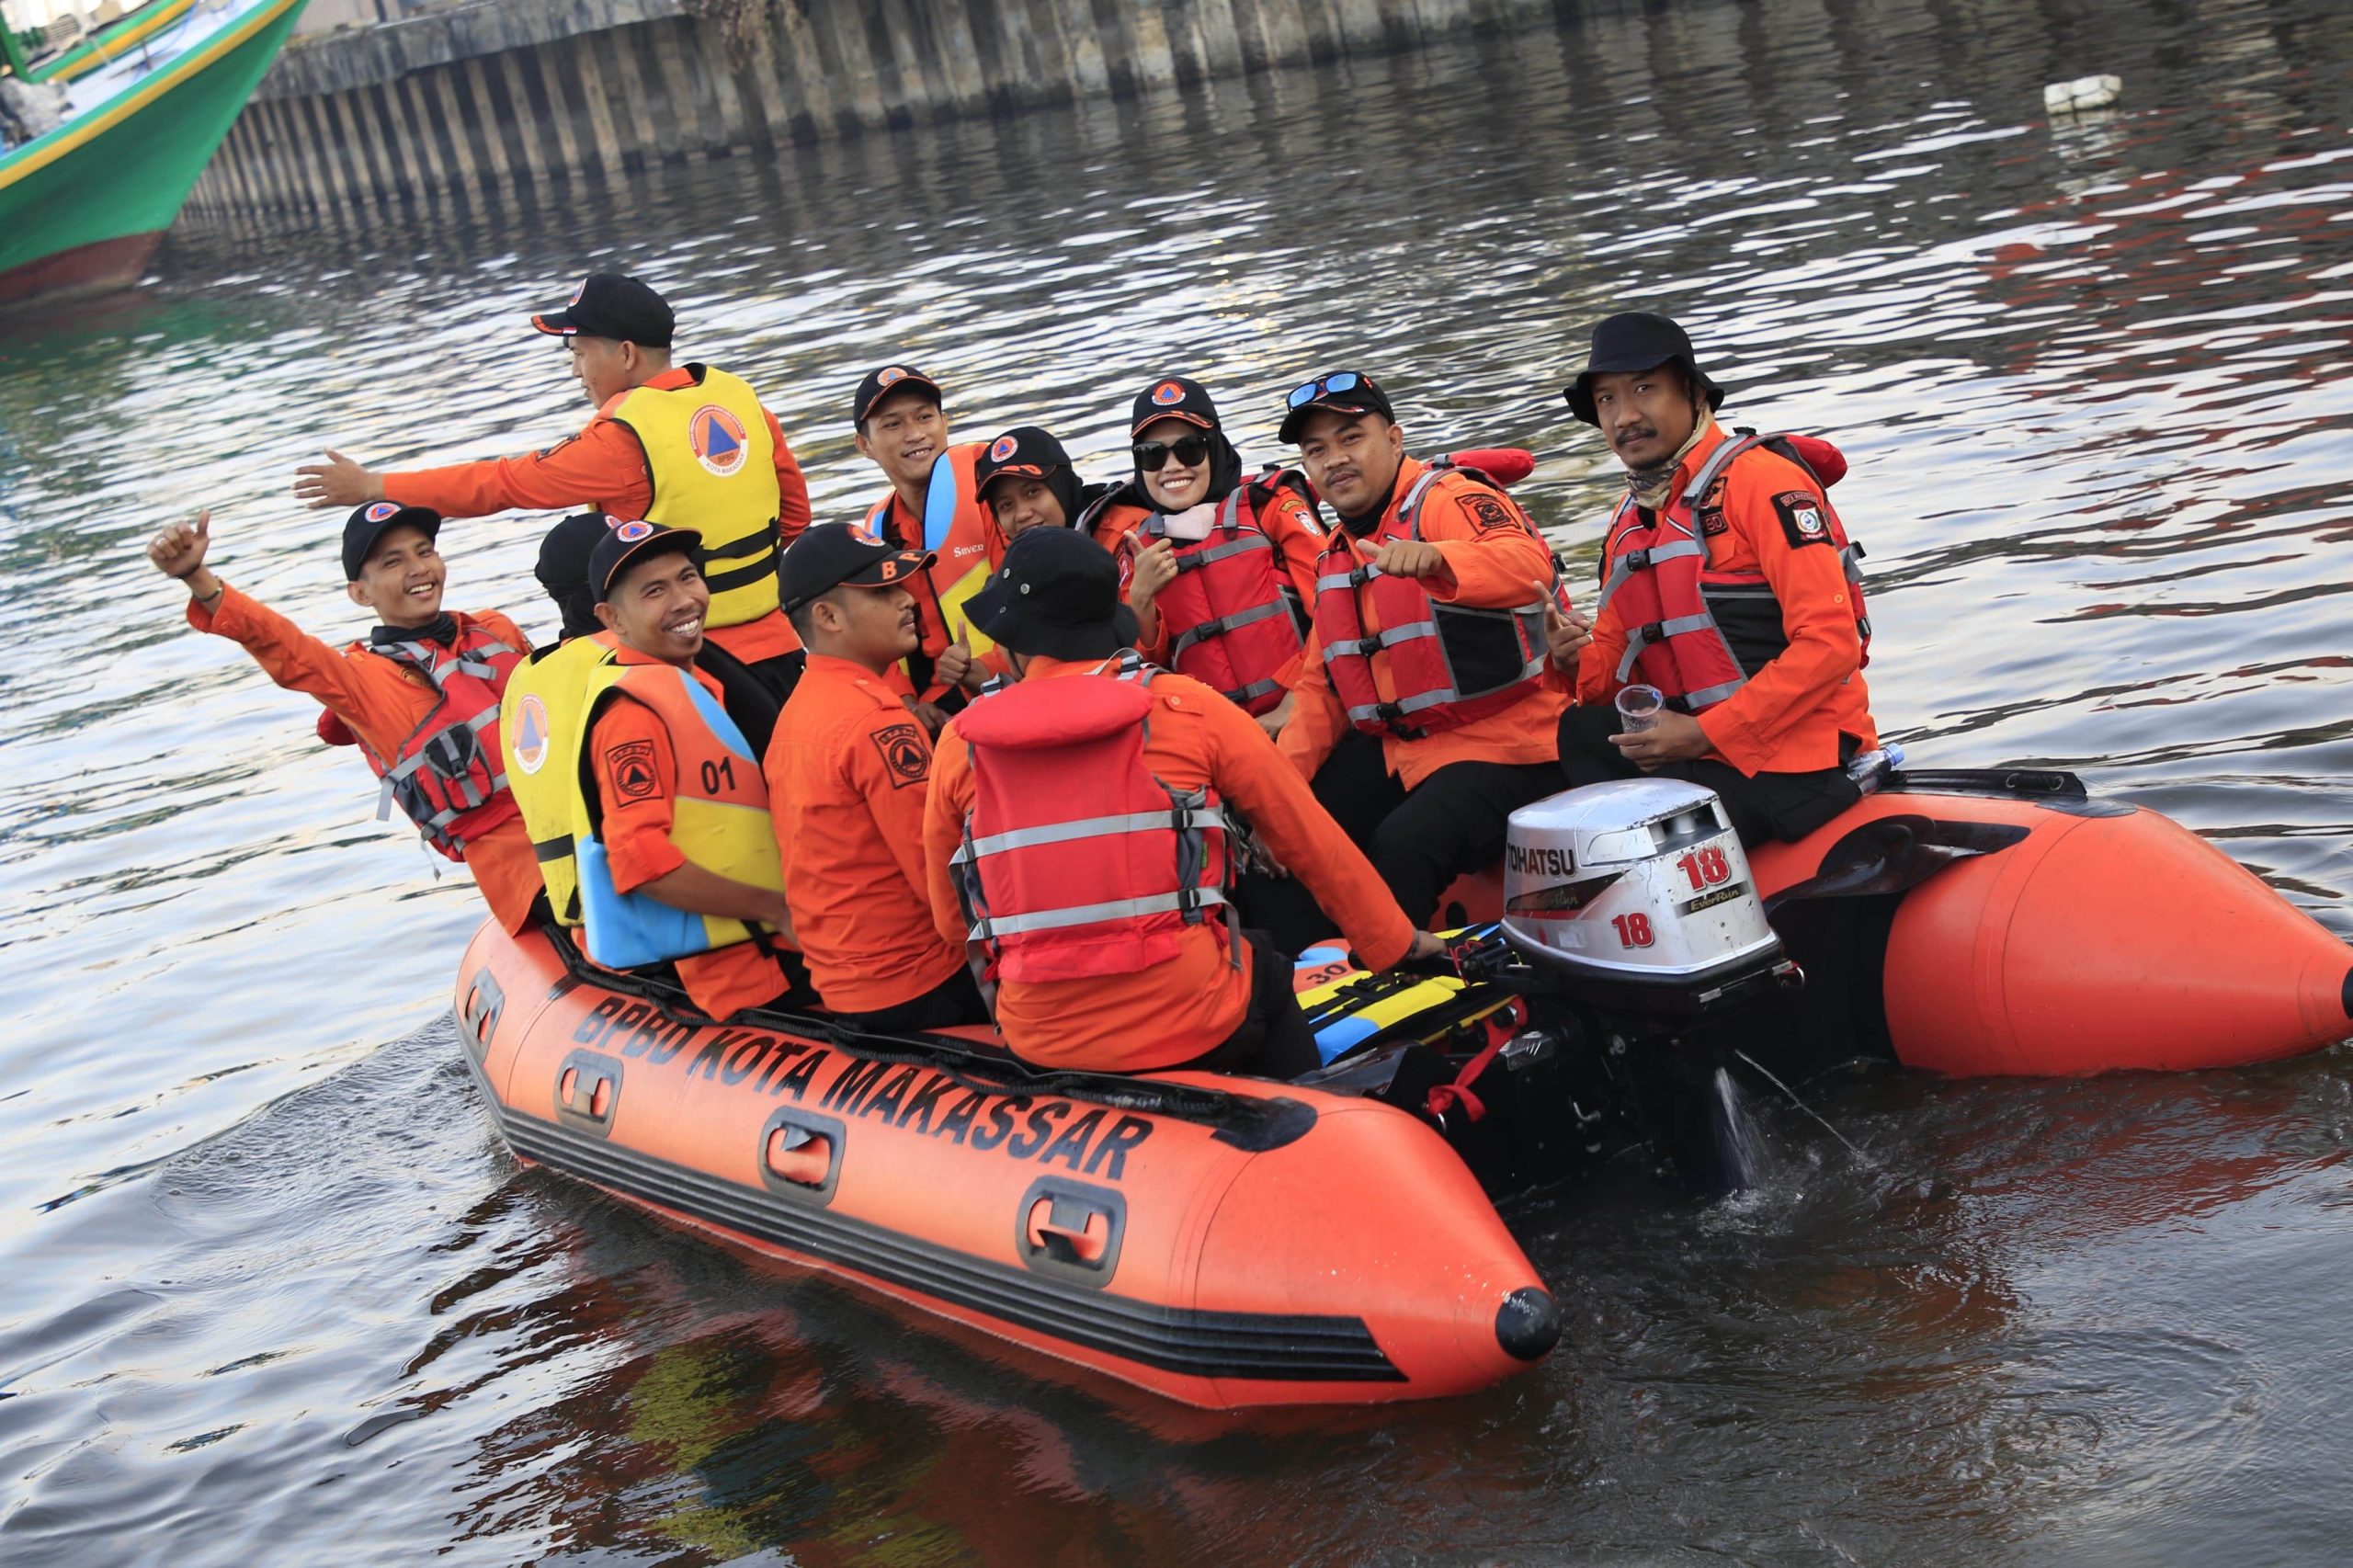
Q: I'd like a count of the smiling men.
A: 3